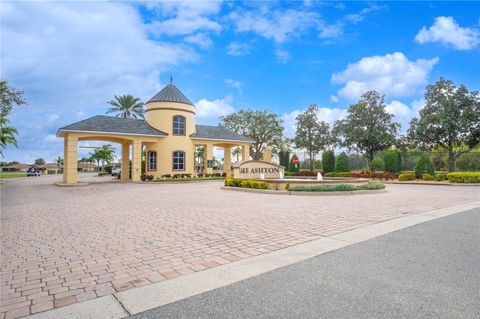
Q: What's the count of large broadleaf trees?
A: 4